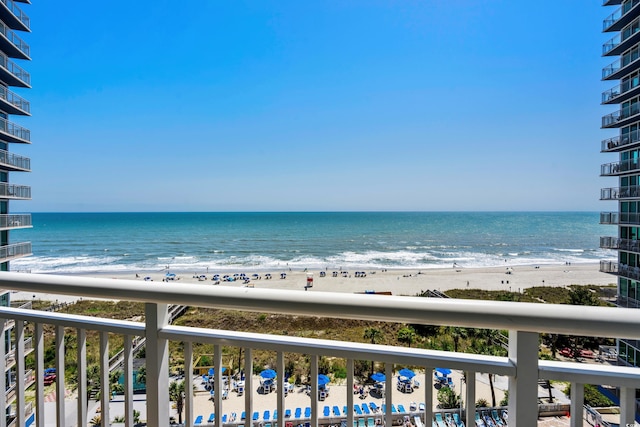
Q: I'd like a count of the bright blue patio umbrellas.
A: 6